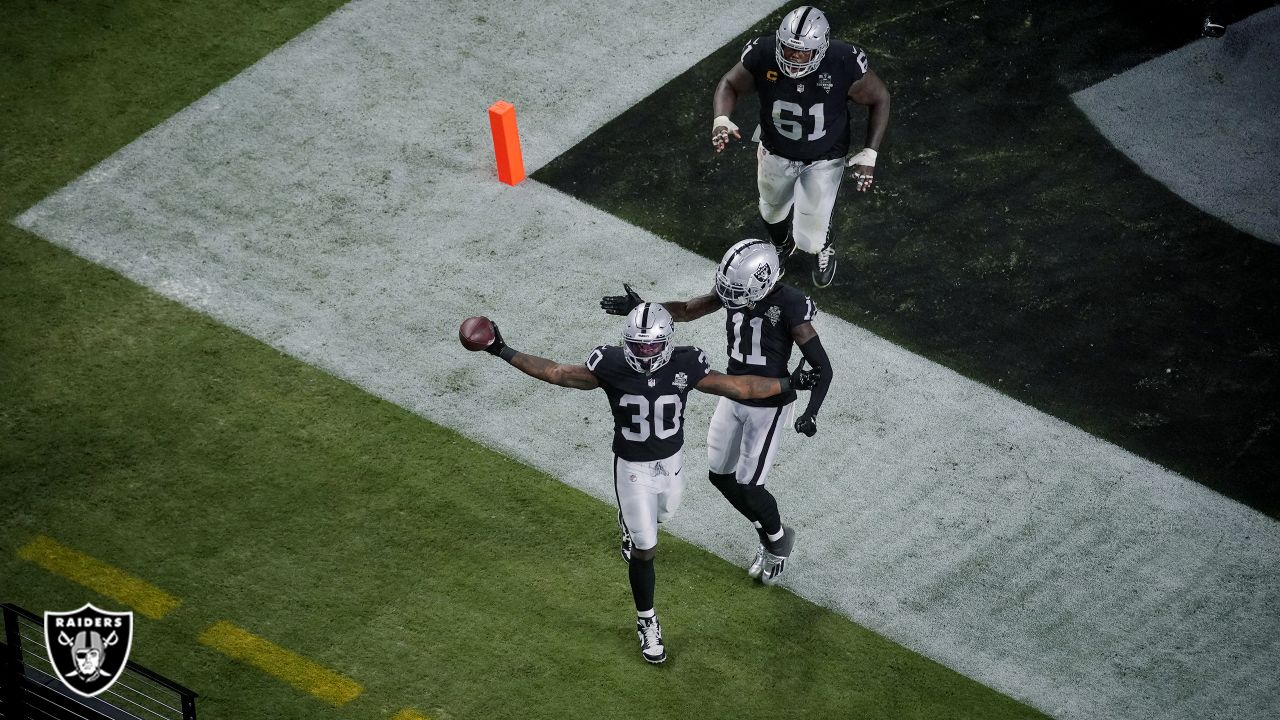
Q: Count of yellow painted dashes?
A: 3